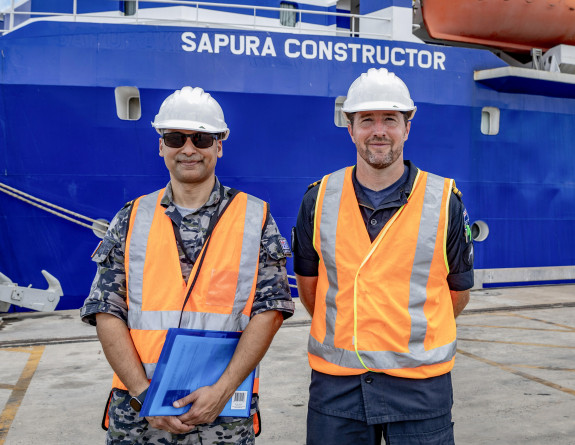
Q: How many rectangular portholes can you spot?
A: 3